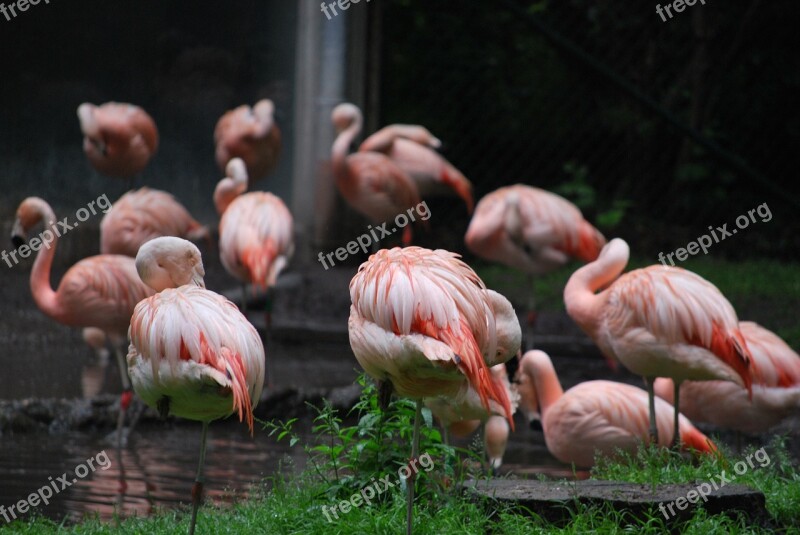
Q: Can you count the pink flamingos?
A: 14